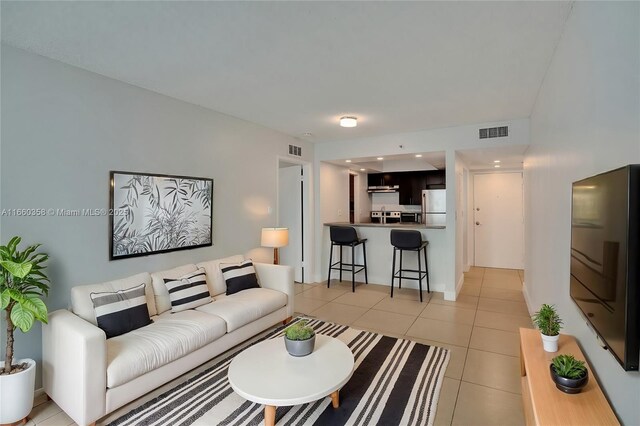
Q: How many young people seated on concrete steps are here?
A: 0